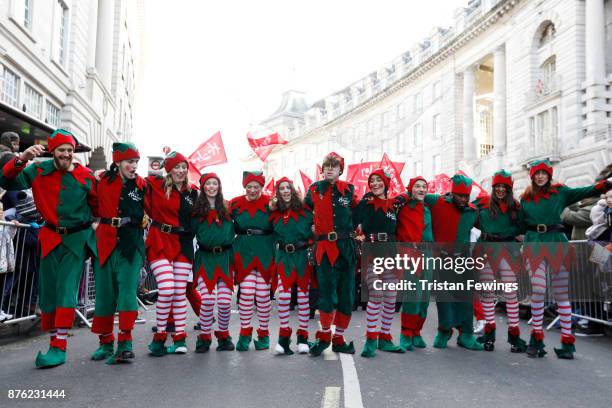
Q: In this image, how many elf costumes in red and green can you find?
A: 12